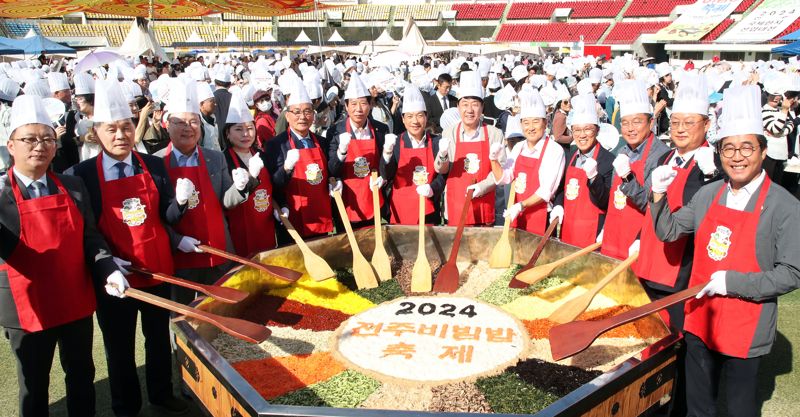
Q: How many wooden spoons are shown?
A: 13